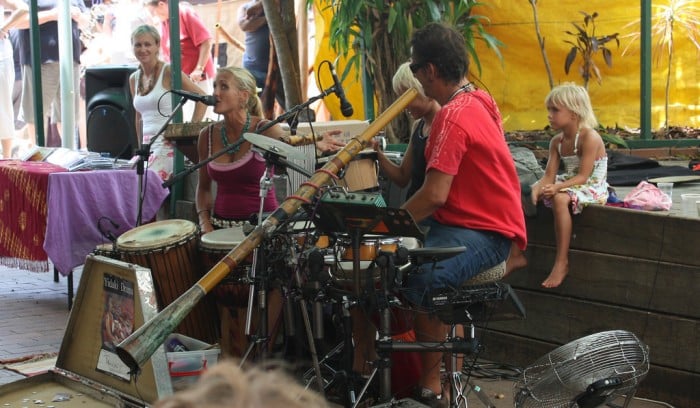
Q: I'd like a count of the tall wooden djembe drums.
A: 2